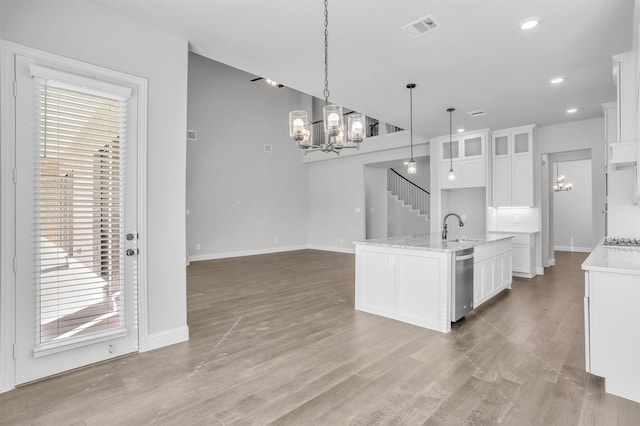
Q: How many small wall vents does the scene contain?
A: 2